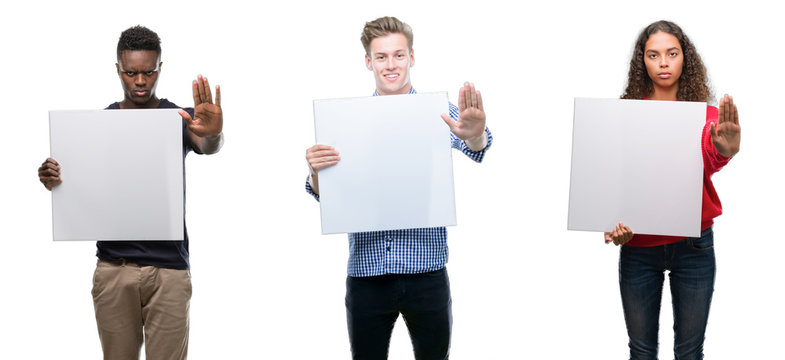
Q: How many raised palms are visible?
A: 3